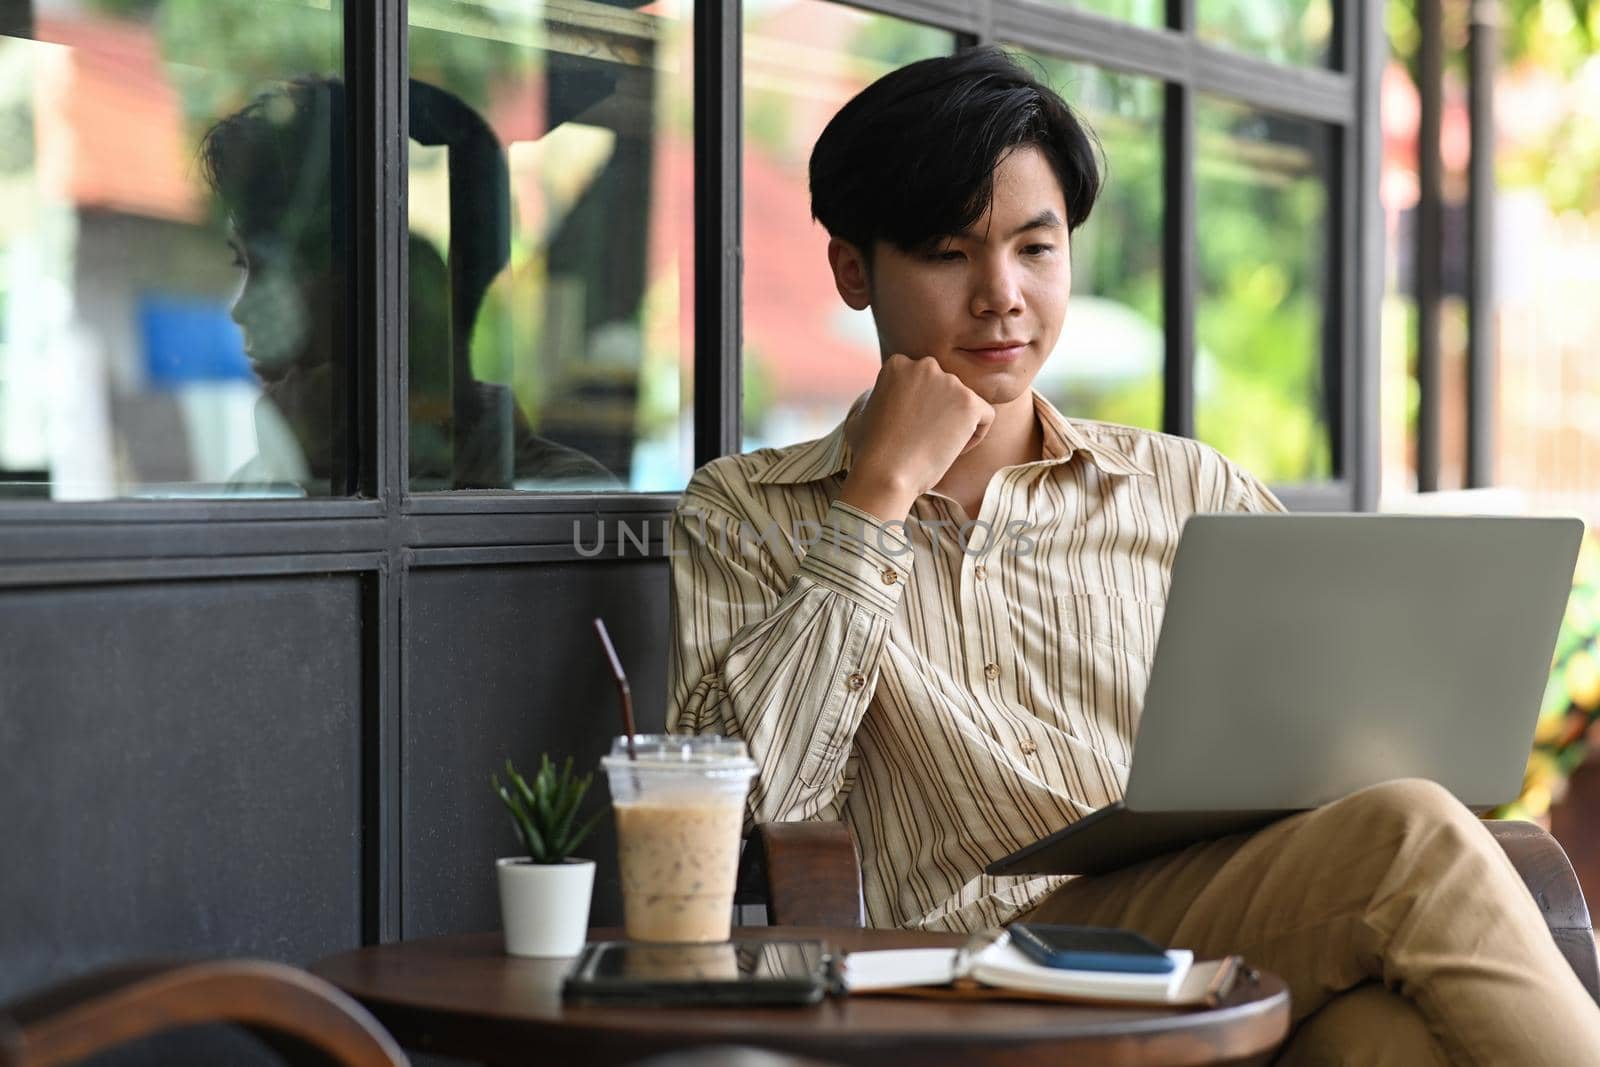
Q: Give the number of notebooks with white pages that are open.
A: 1